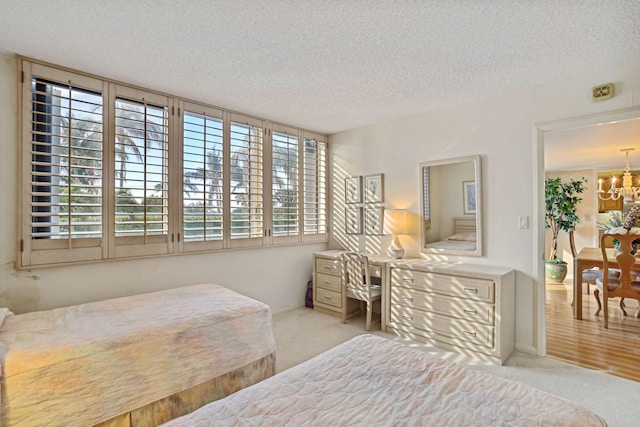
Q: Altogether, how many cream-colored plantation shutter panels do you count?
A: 6